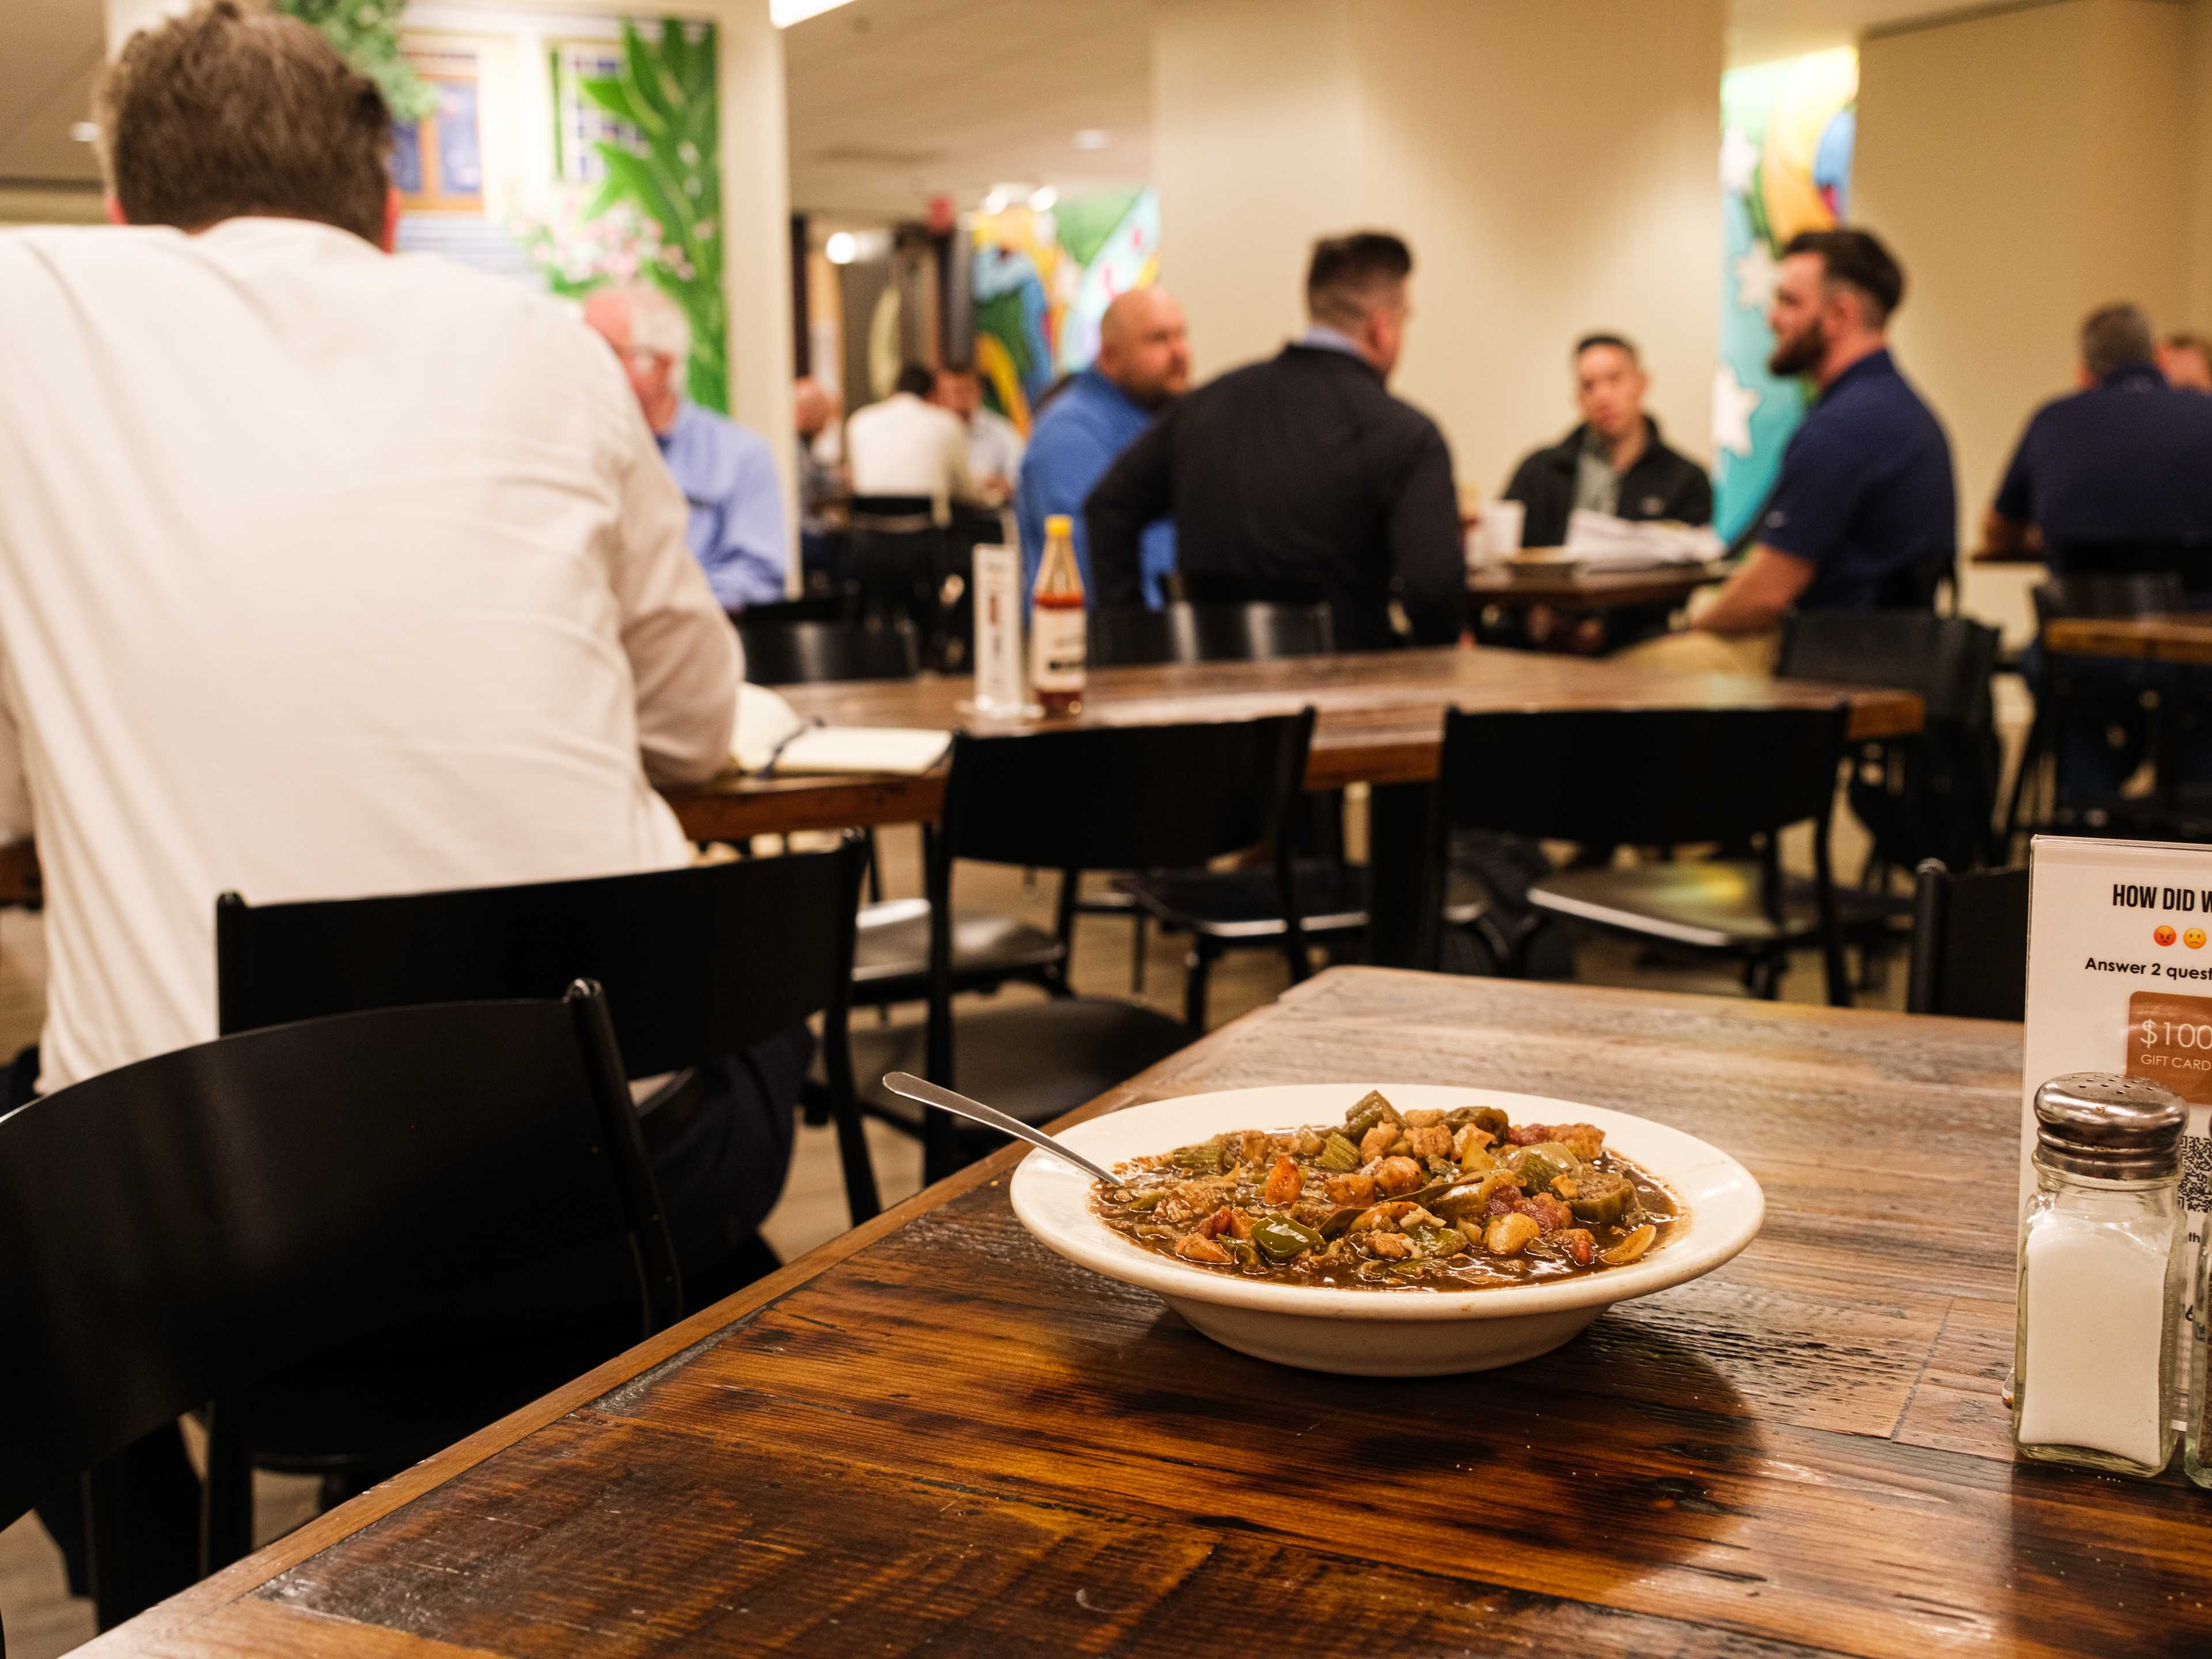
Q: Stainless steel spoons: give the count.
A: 1